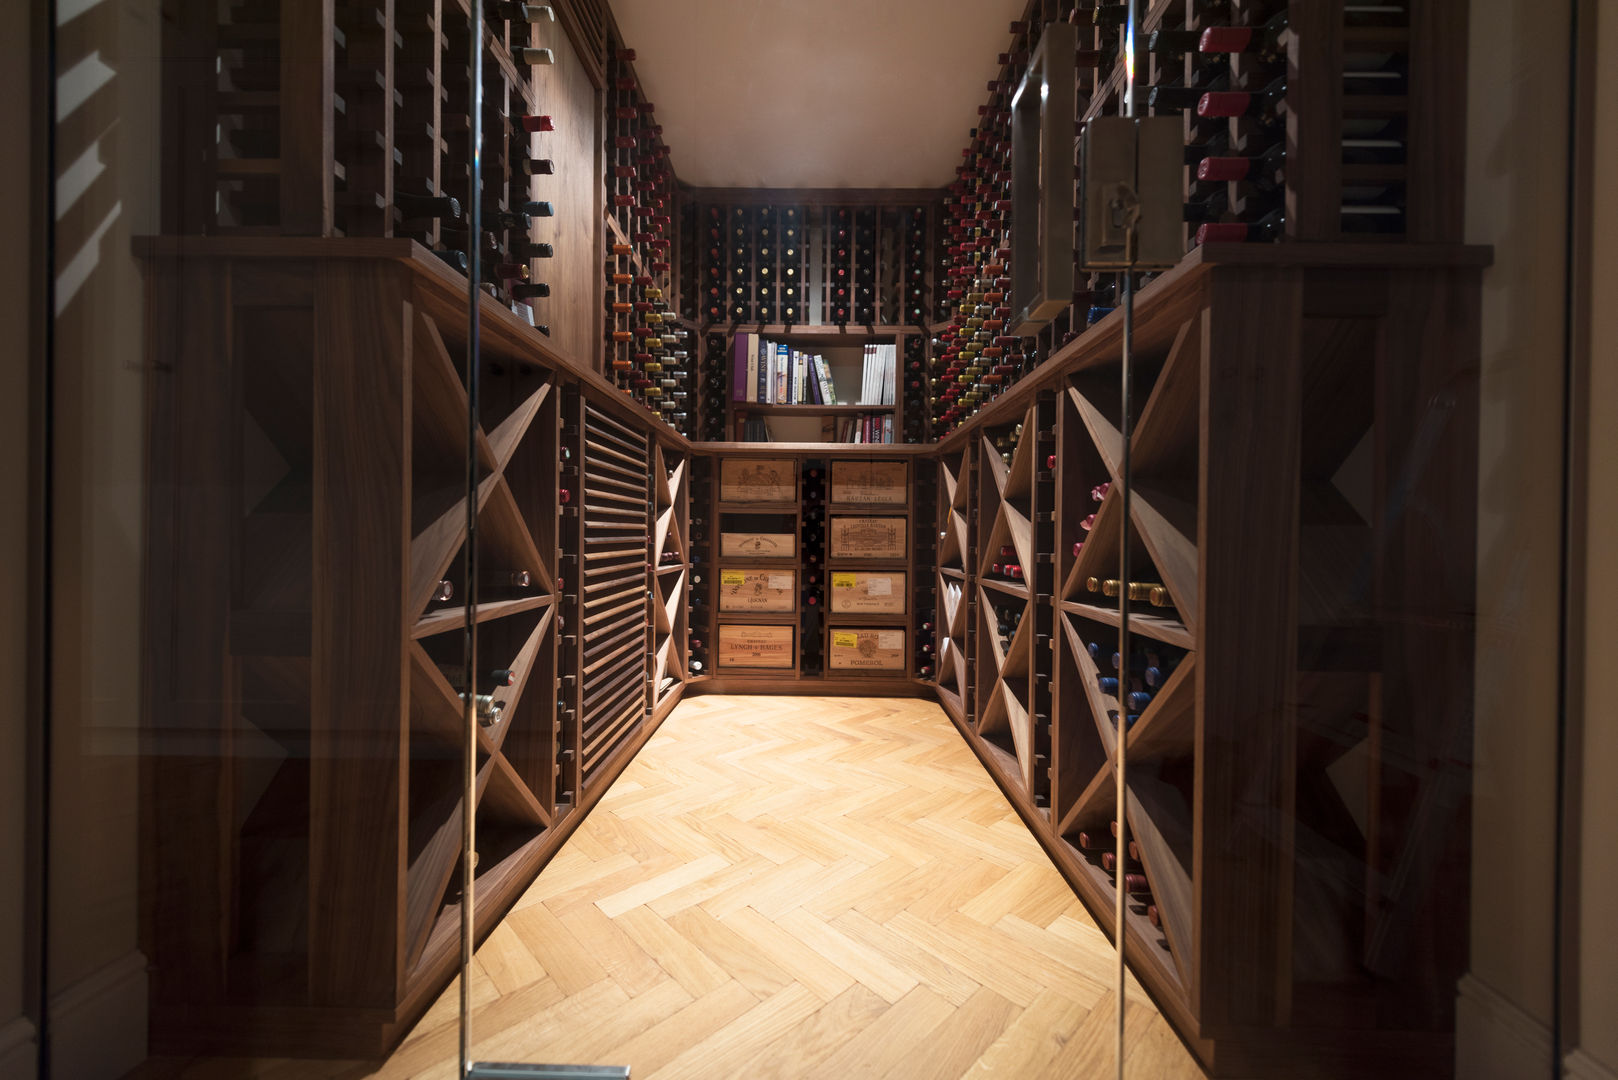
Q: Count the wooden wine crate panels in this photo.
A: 8